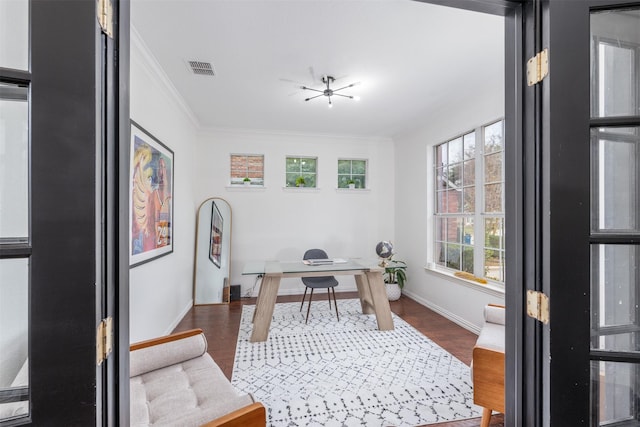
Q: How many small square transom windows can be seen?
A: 3